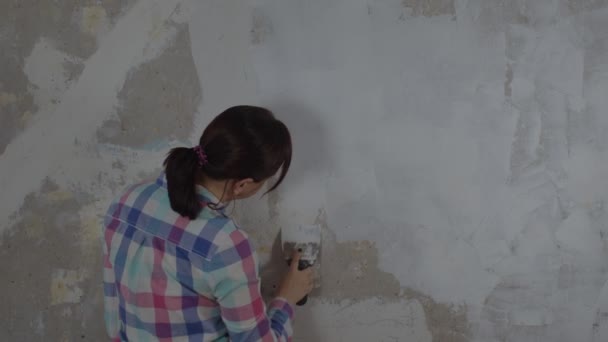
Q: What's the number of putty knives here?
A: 1